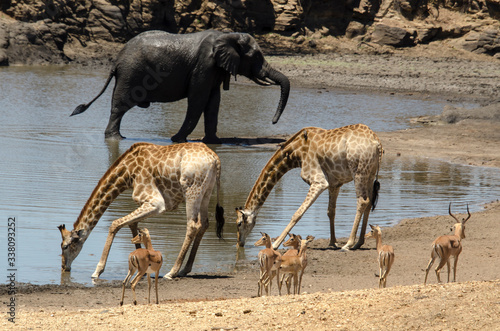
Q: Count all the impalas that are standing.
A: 6